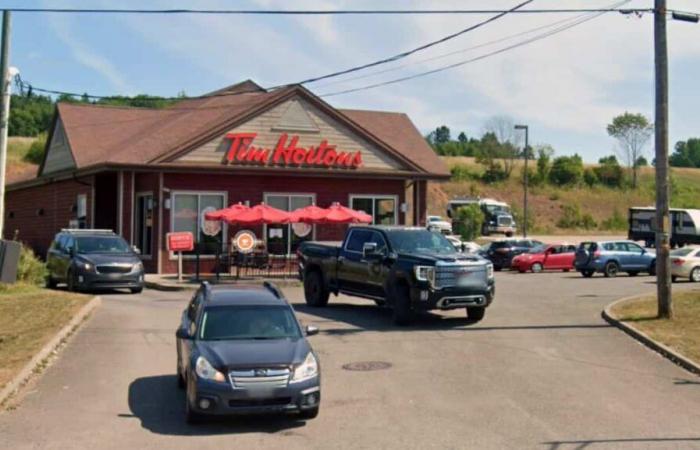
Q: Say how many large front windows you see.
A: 3